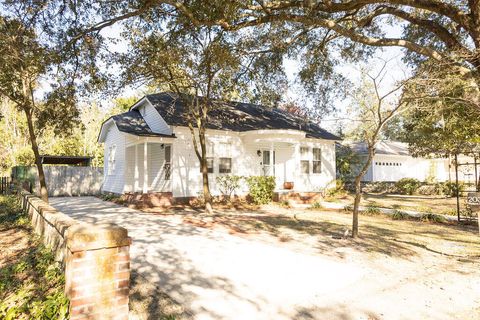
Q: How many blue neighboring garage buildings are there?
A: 0